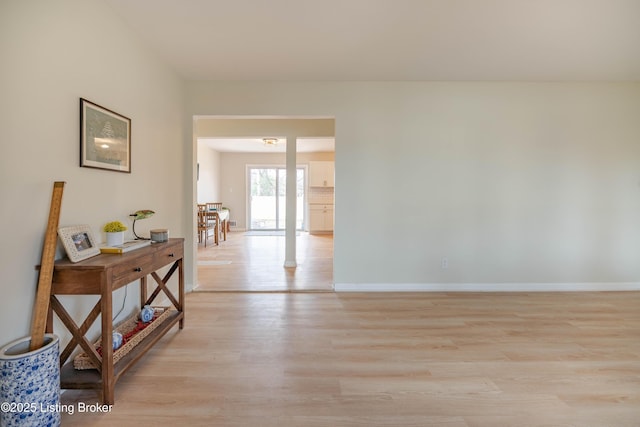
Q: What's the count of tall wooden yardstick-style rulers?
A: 1